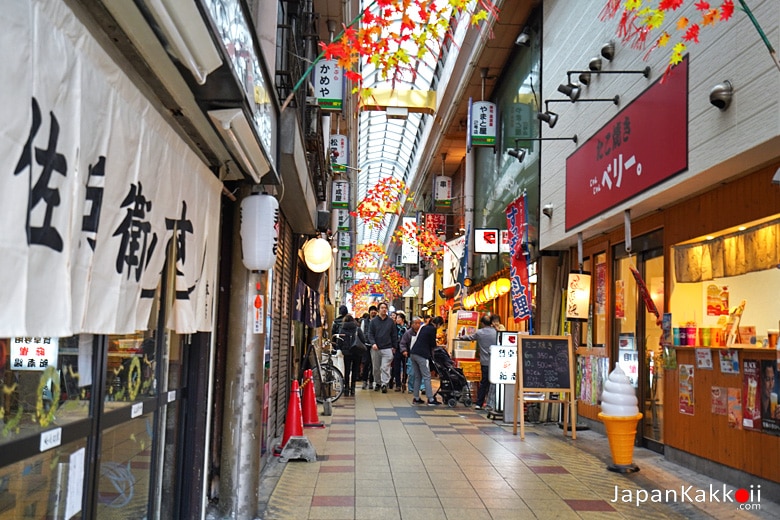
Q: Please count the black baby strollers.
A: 1